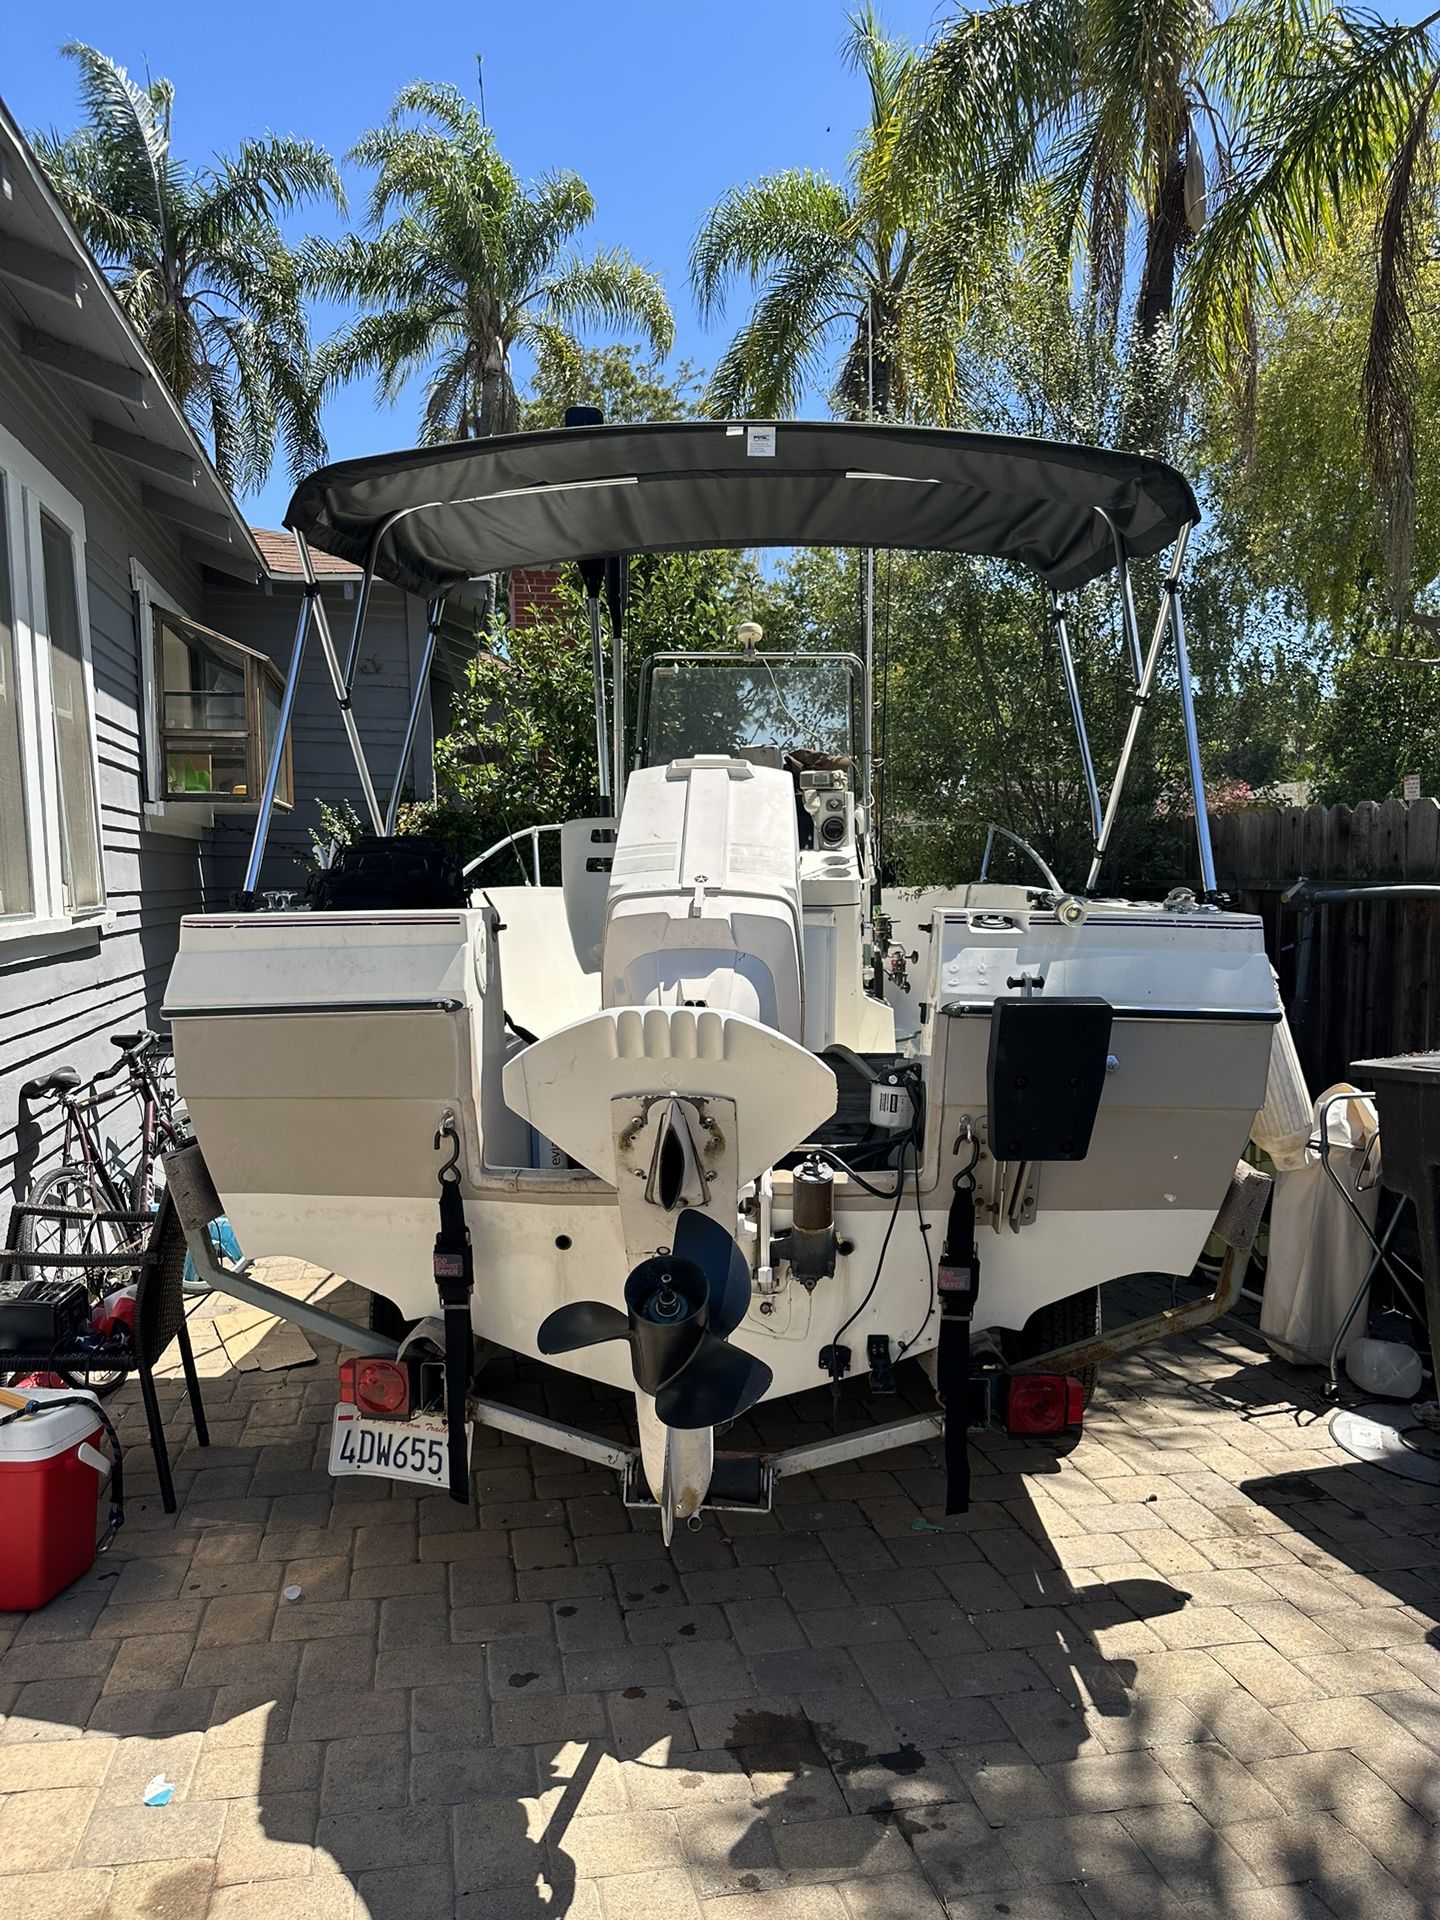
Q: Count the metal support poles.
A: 8